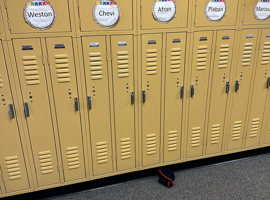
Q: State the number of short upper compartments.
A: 5